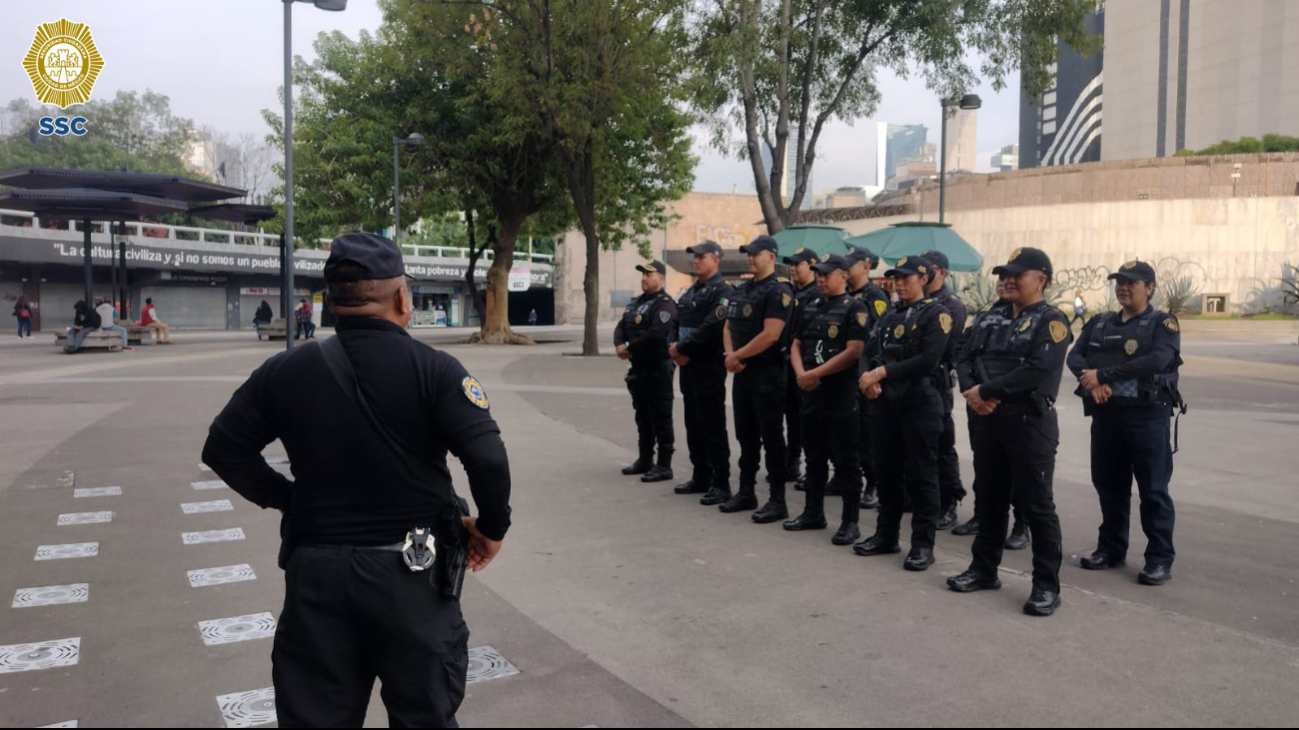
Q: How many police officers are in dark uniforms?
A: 12